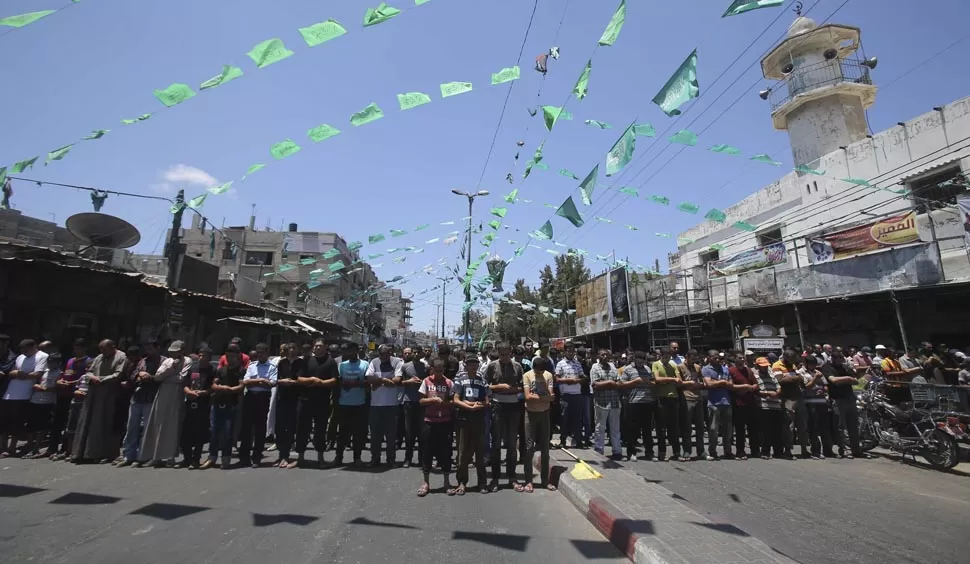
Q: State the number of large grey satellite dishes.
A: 1